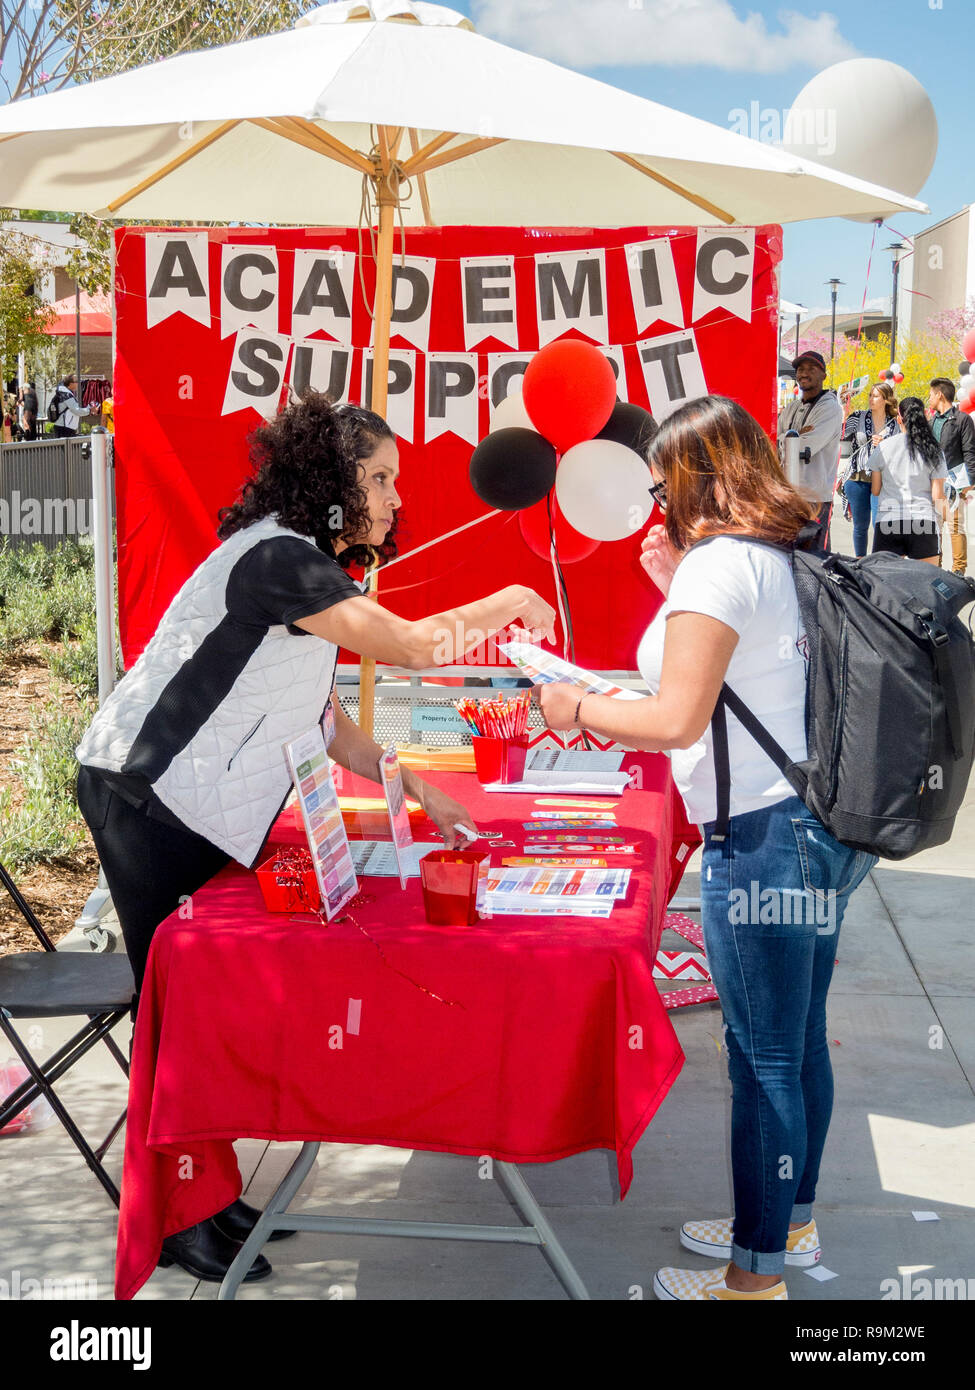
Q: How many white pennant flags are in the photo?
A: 15